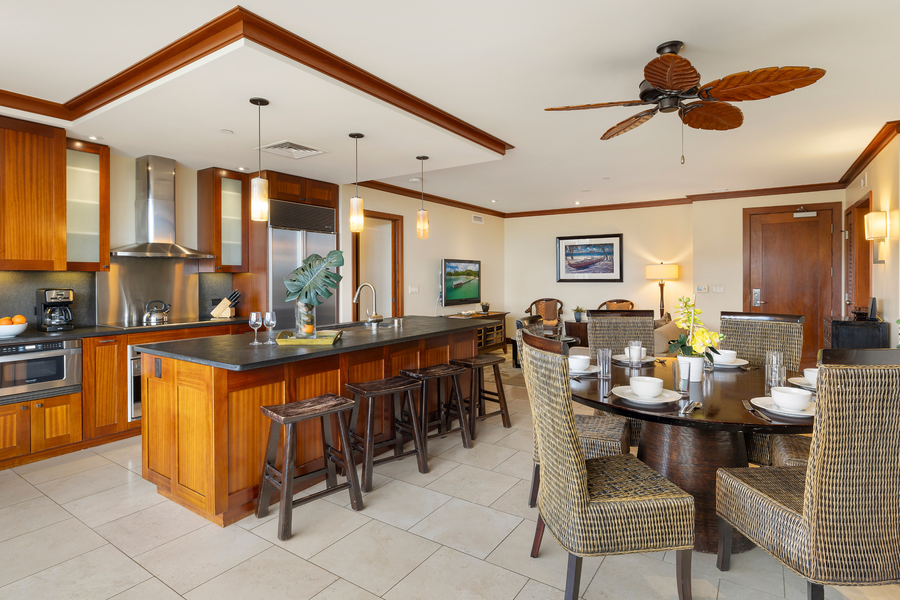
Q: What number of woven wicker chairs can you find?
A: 6